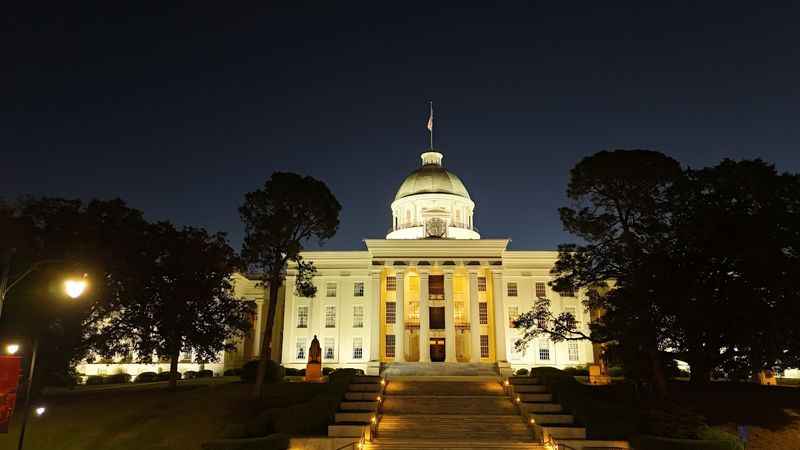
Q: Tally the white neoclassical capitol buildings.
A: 1